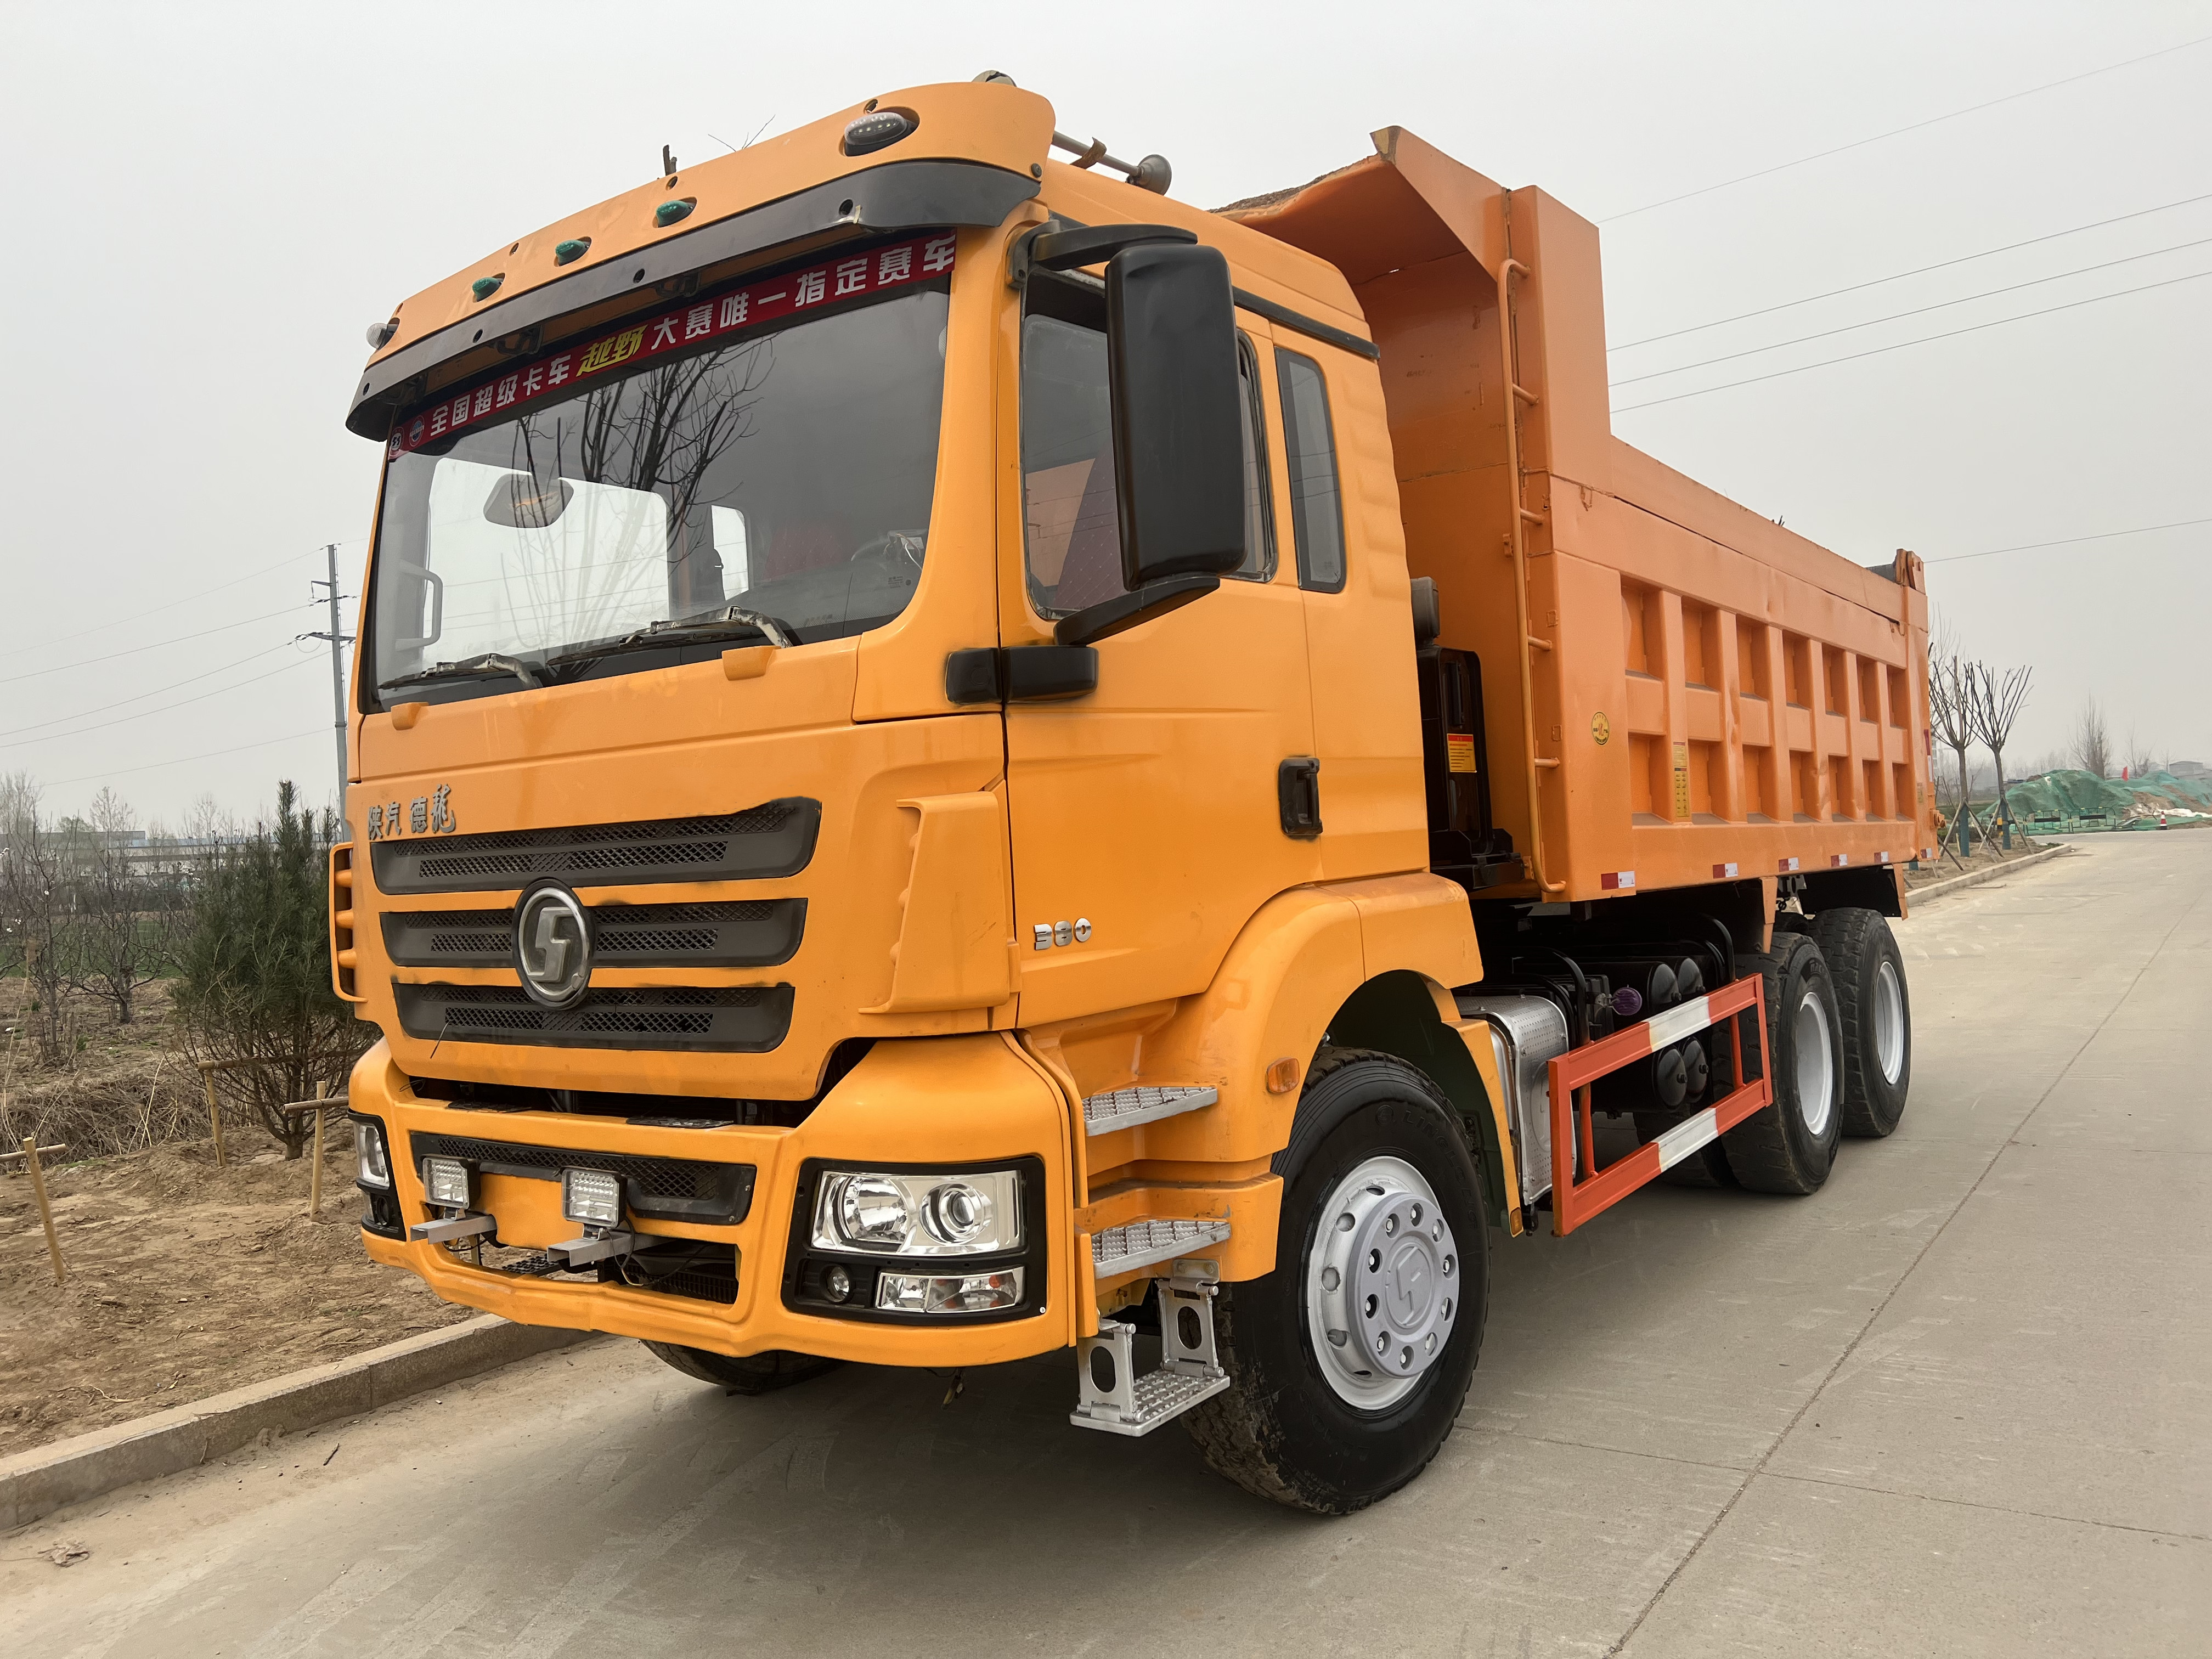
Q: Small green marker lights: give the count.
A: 3